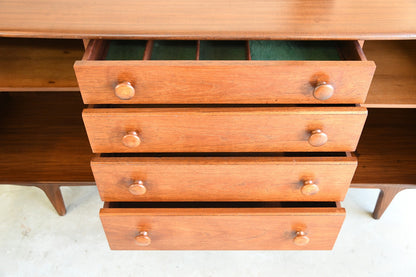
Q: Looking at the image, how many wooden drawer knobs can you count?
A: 8